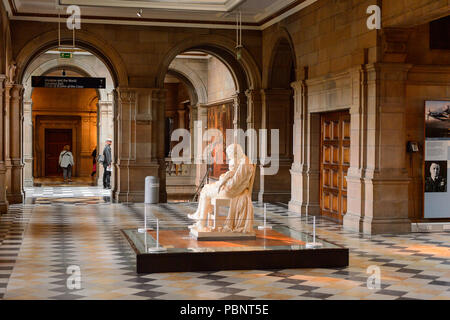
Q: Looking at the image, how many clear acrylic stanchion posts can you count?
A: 4